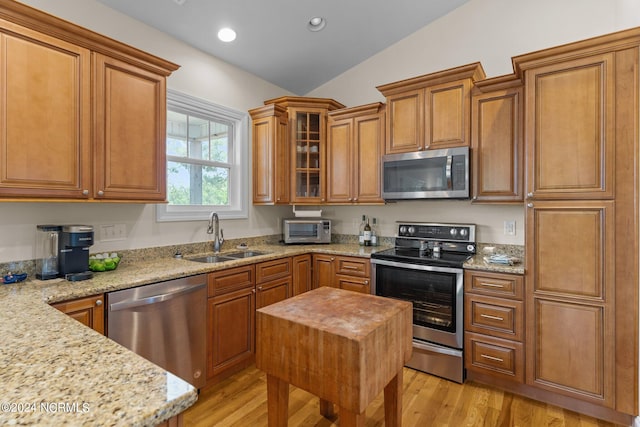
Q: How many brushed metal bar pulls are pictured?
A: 4